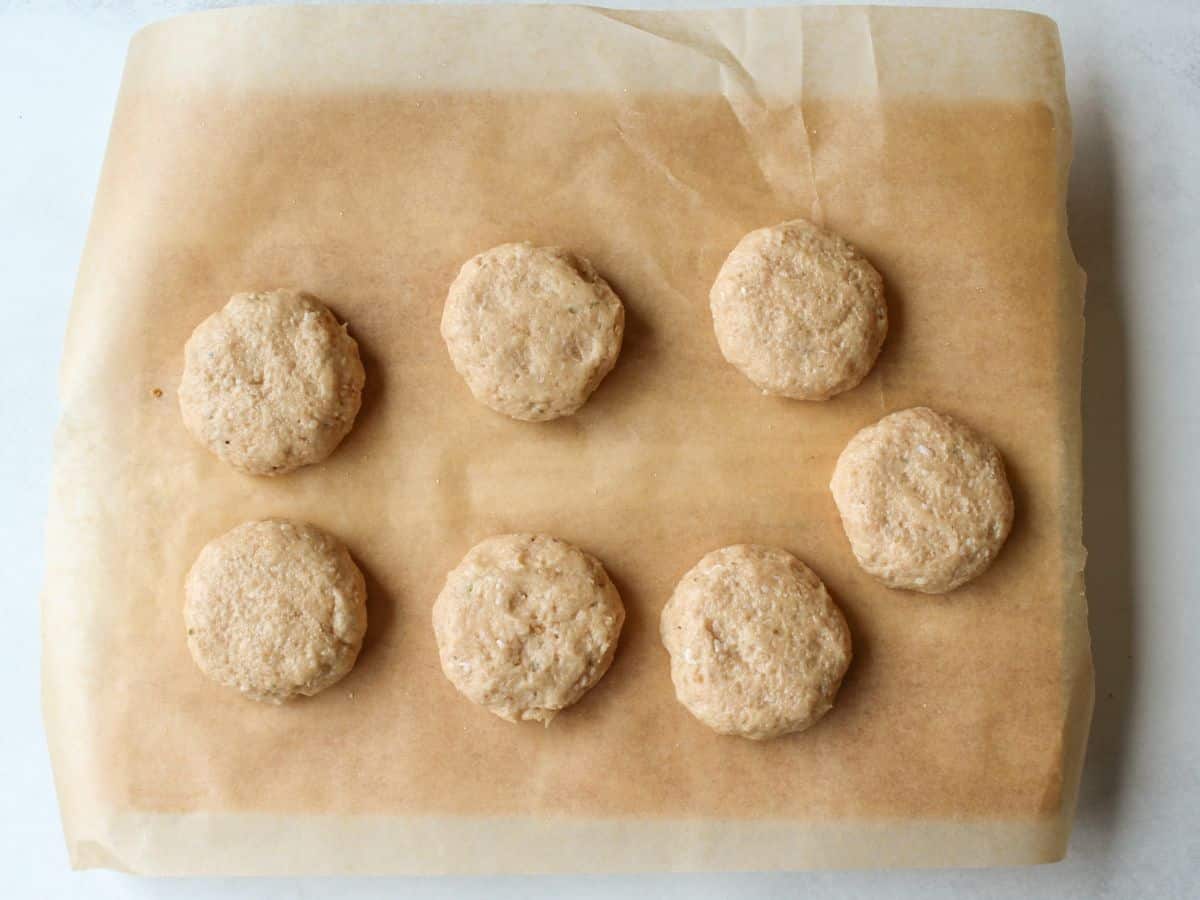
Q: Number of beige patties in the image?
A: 7